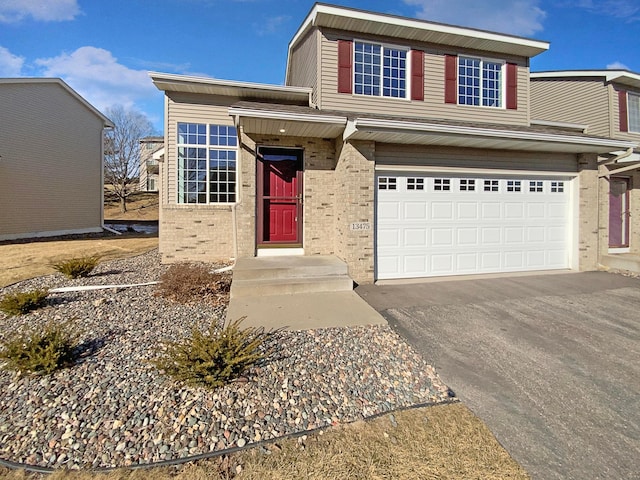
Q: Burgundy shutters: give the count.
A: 5